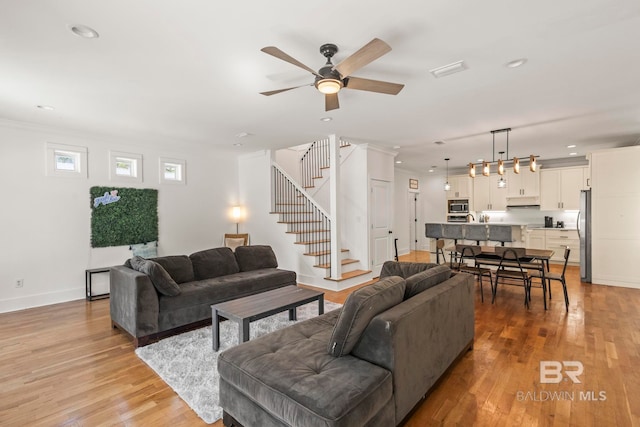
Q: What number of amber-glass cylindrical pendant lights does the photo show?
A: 5